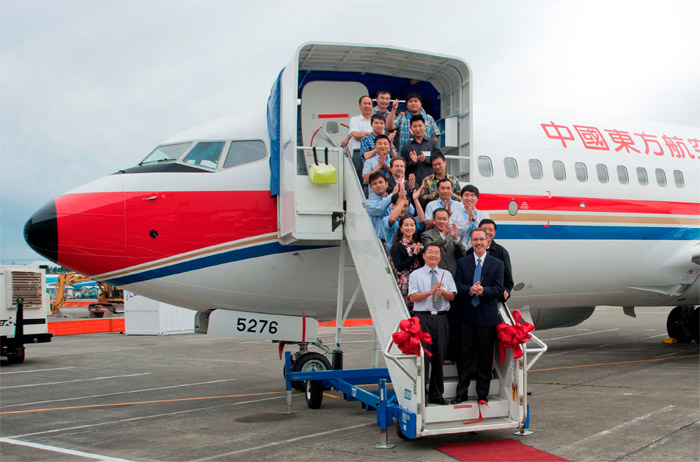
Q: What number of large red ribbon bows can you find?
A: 2